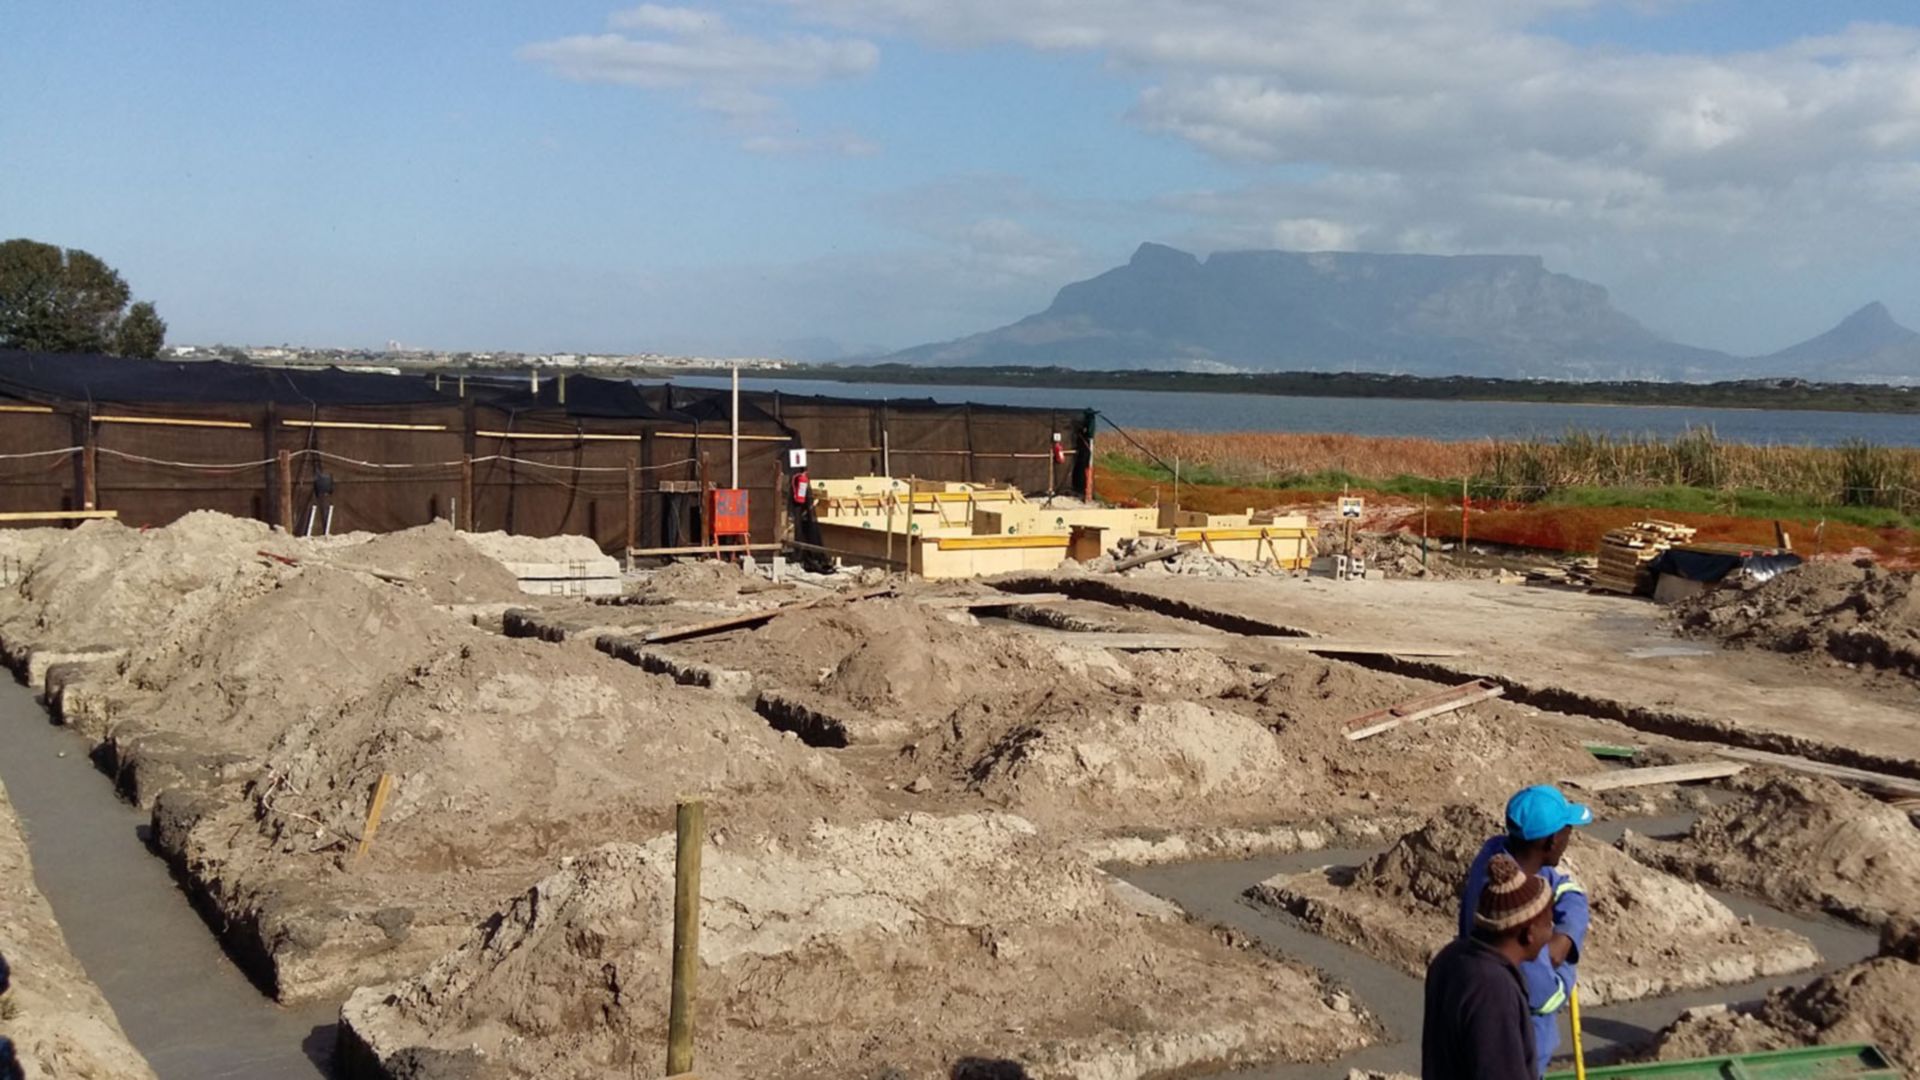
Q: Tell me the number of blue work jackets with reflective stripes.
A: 1